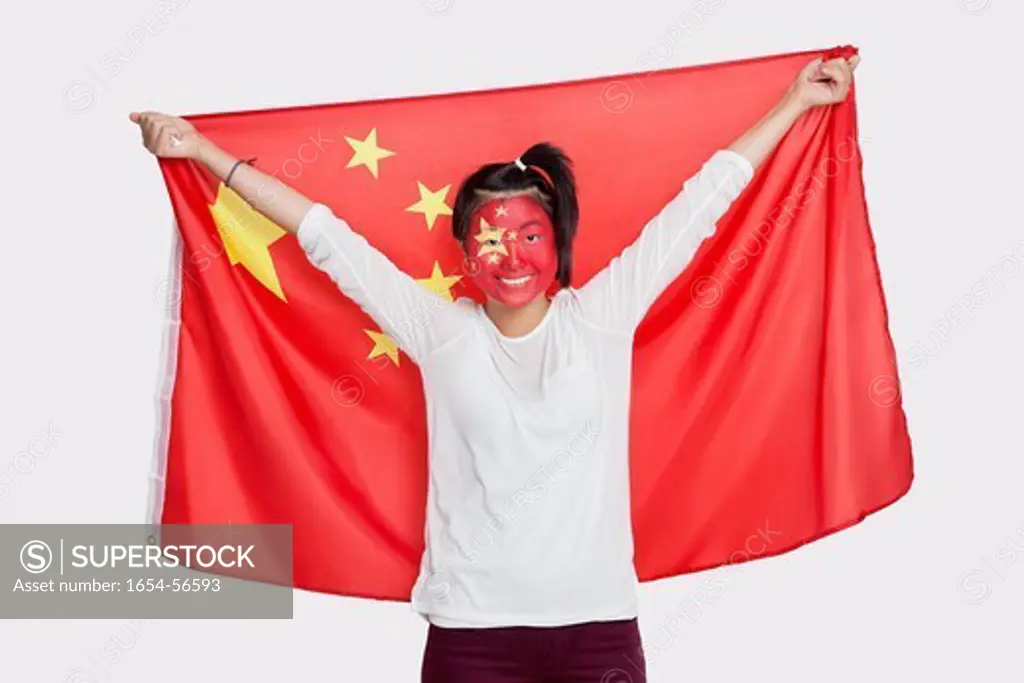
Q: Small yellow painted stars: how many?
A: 3